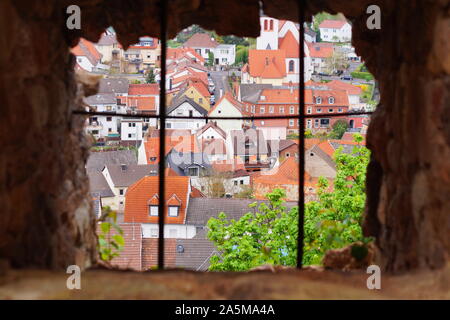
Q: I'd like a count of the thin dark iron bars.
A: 3